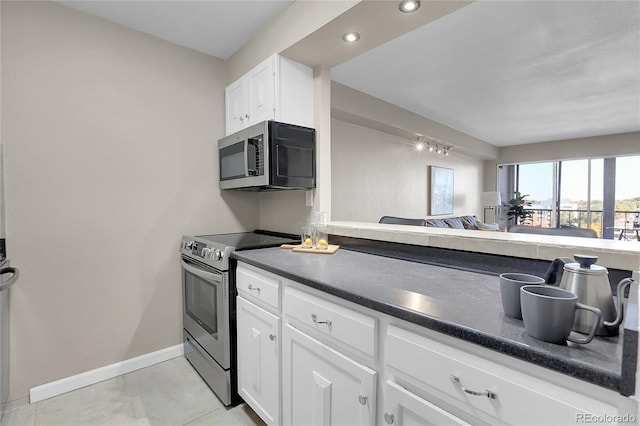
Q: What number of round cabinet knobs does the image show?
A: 5